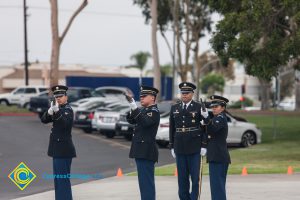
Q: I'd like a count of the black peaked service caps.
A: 4